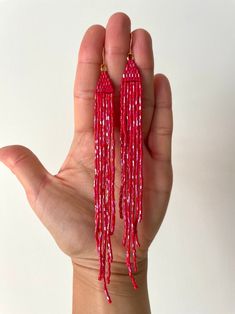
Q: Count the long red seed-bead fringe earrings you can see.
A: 2